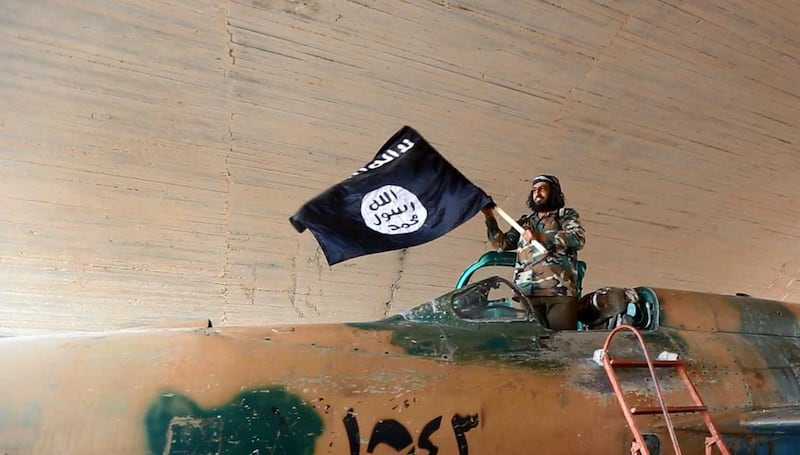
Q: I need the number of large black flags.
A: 1